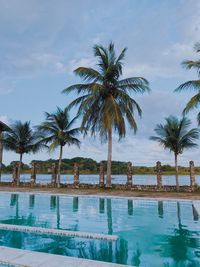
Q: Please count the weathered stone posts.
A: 8